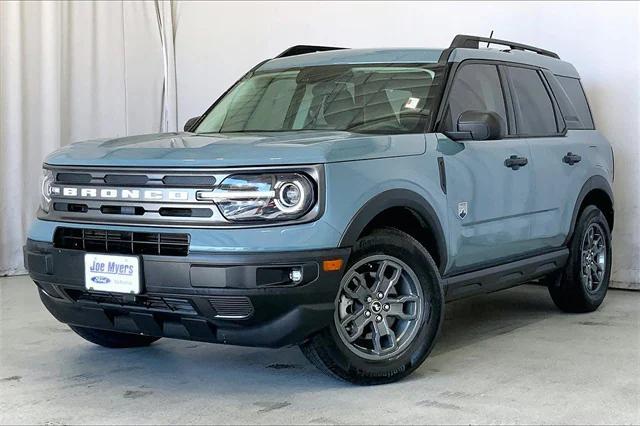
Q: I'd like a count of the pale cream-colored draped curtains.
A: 1